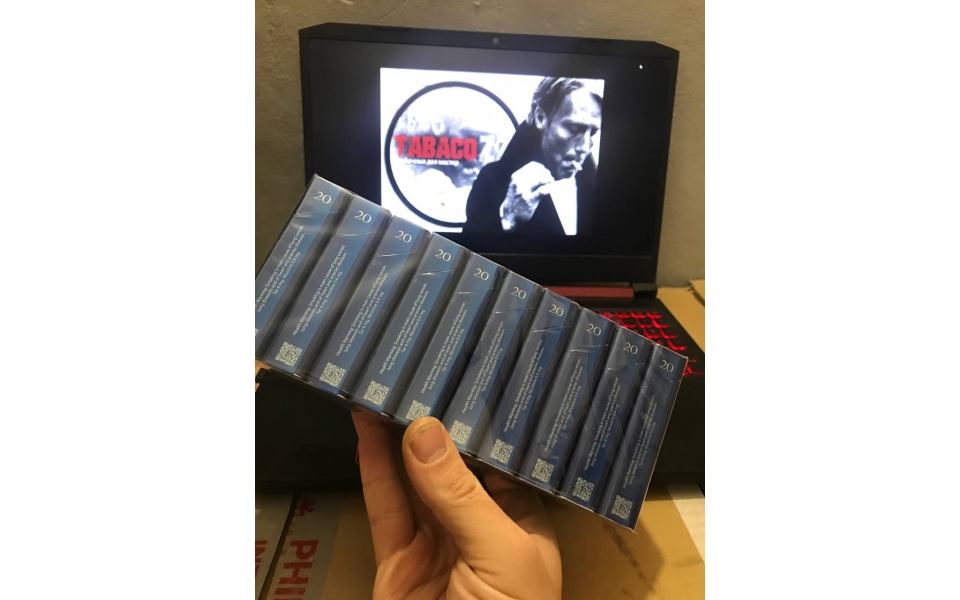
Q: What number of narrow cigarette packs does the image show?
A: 10